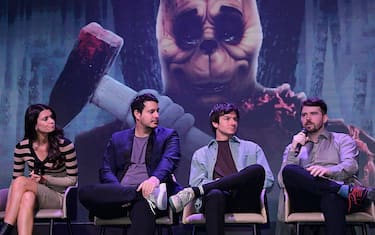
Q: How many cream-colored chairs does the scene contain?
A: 4